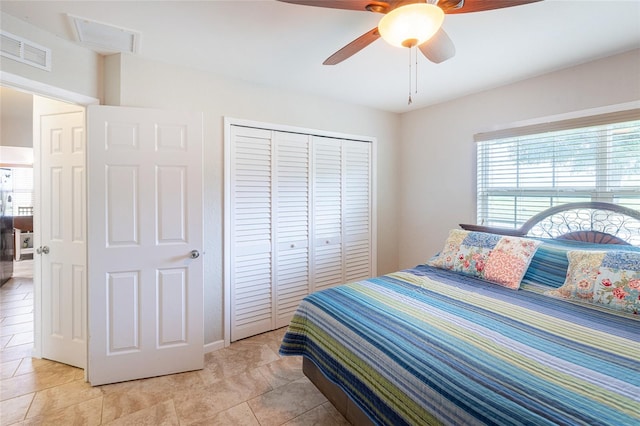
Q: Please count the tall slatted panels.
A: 4